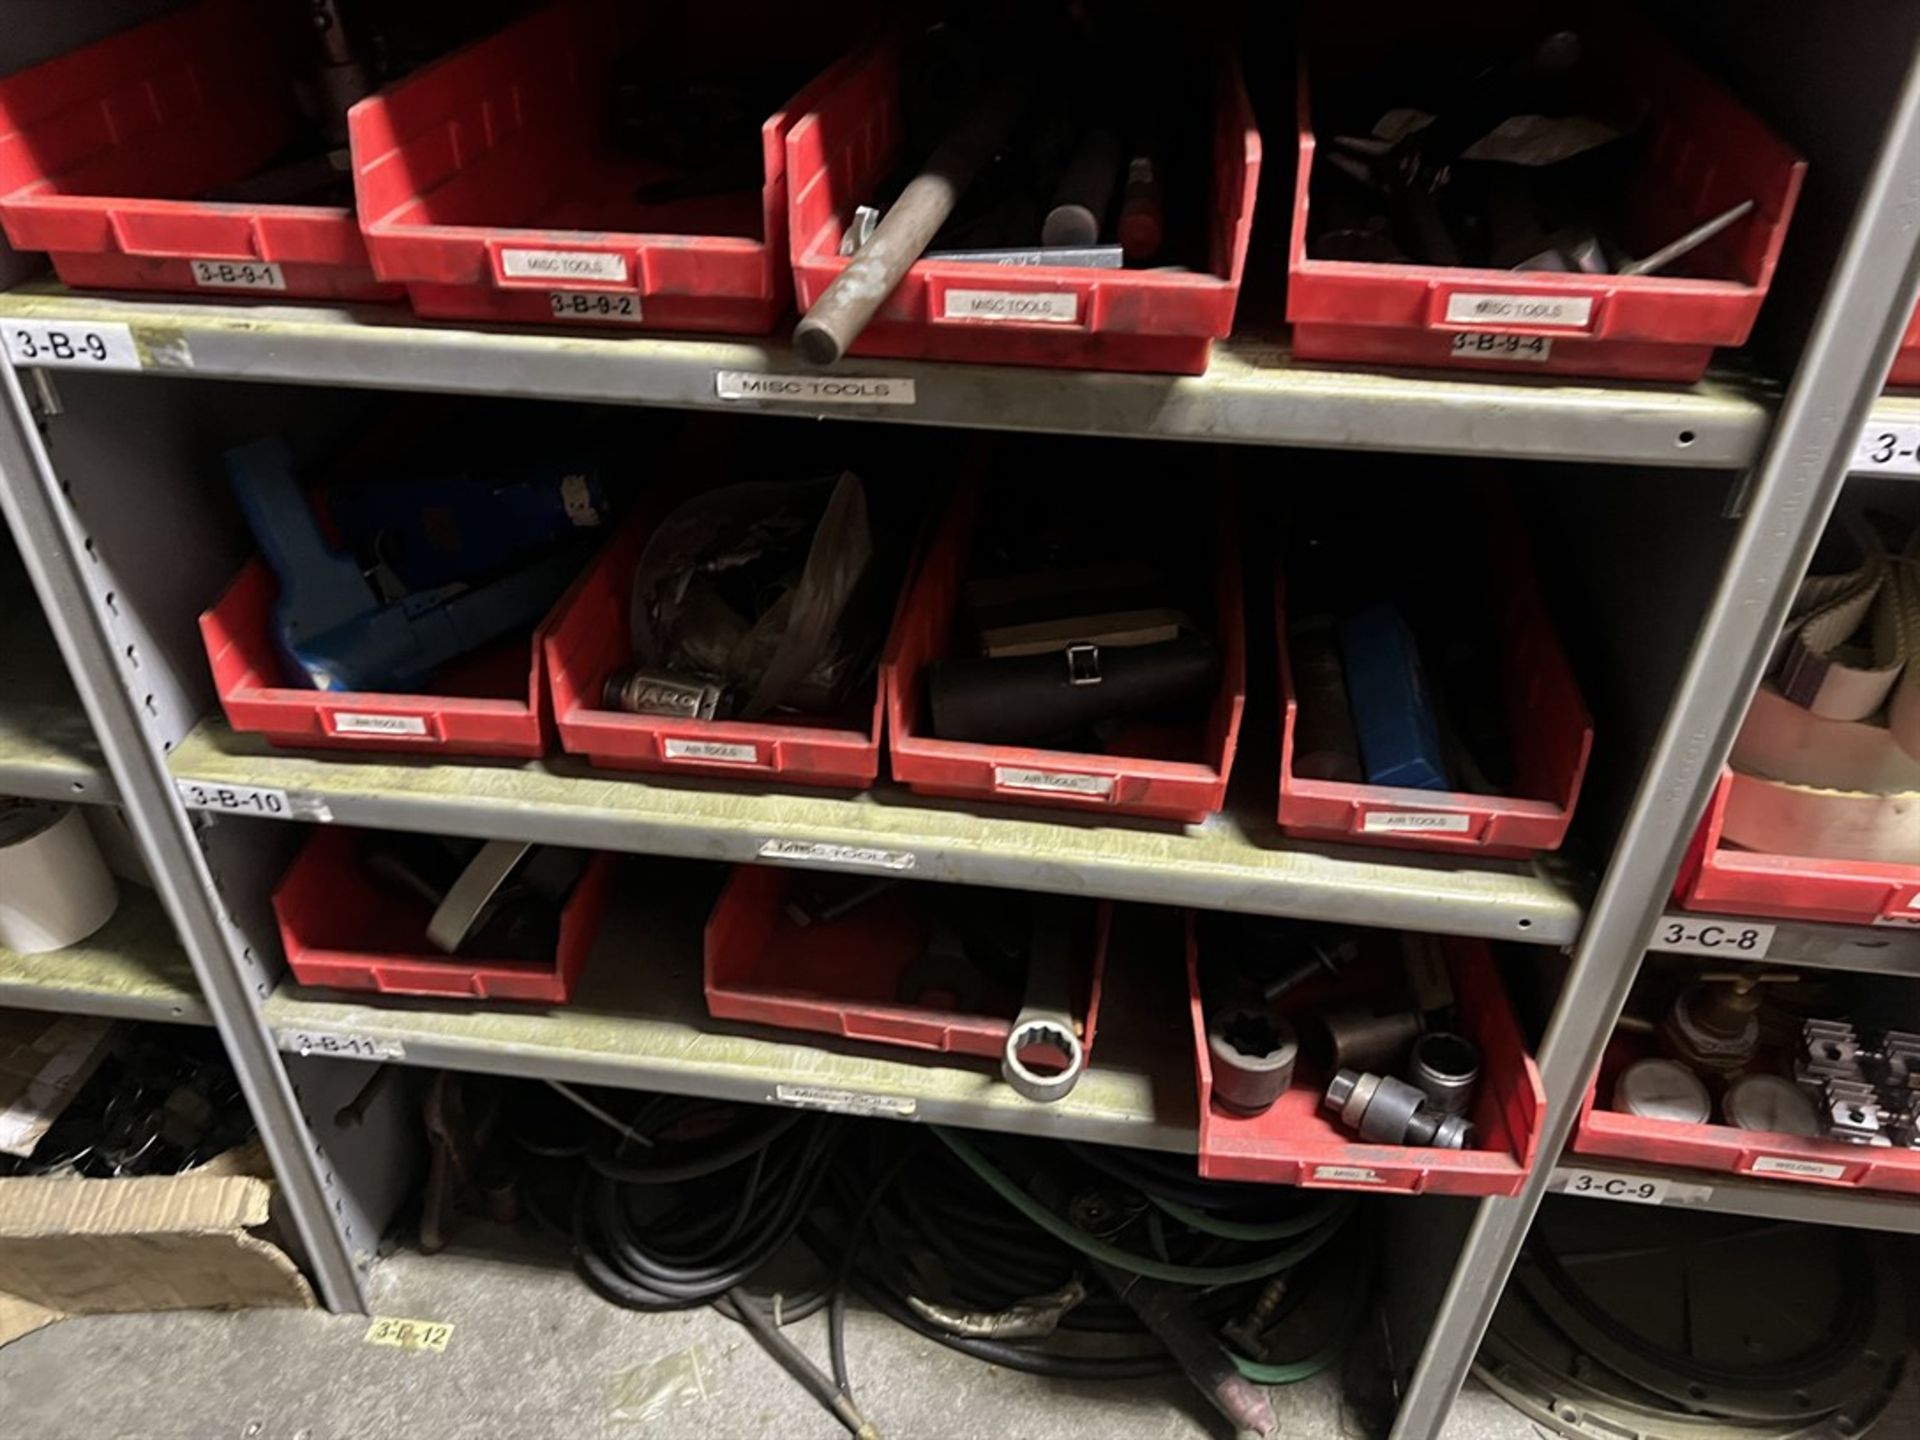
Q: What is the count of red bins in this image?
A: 14